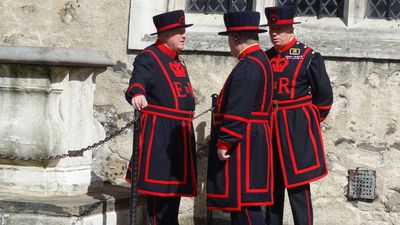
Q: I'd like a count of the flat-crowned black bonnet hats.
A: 3